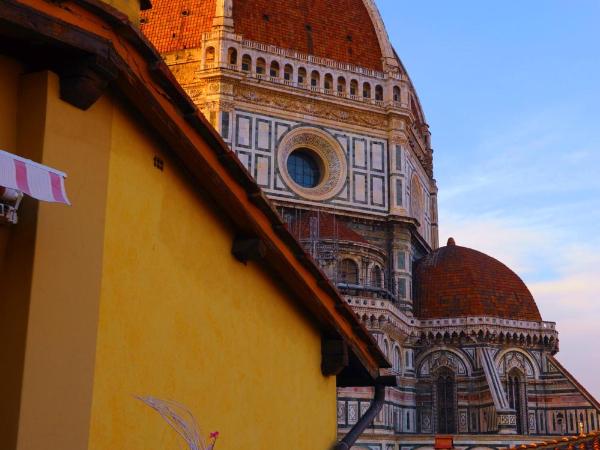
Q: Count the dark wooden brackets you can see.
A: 3